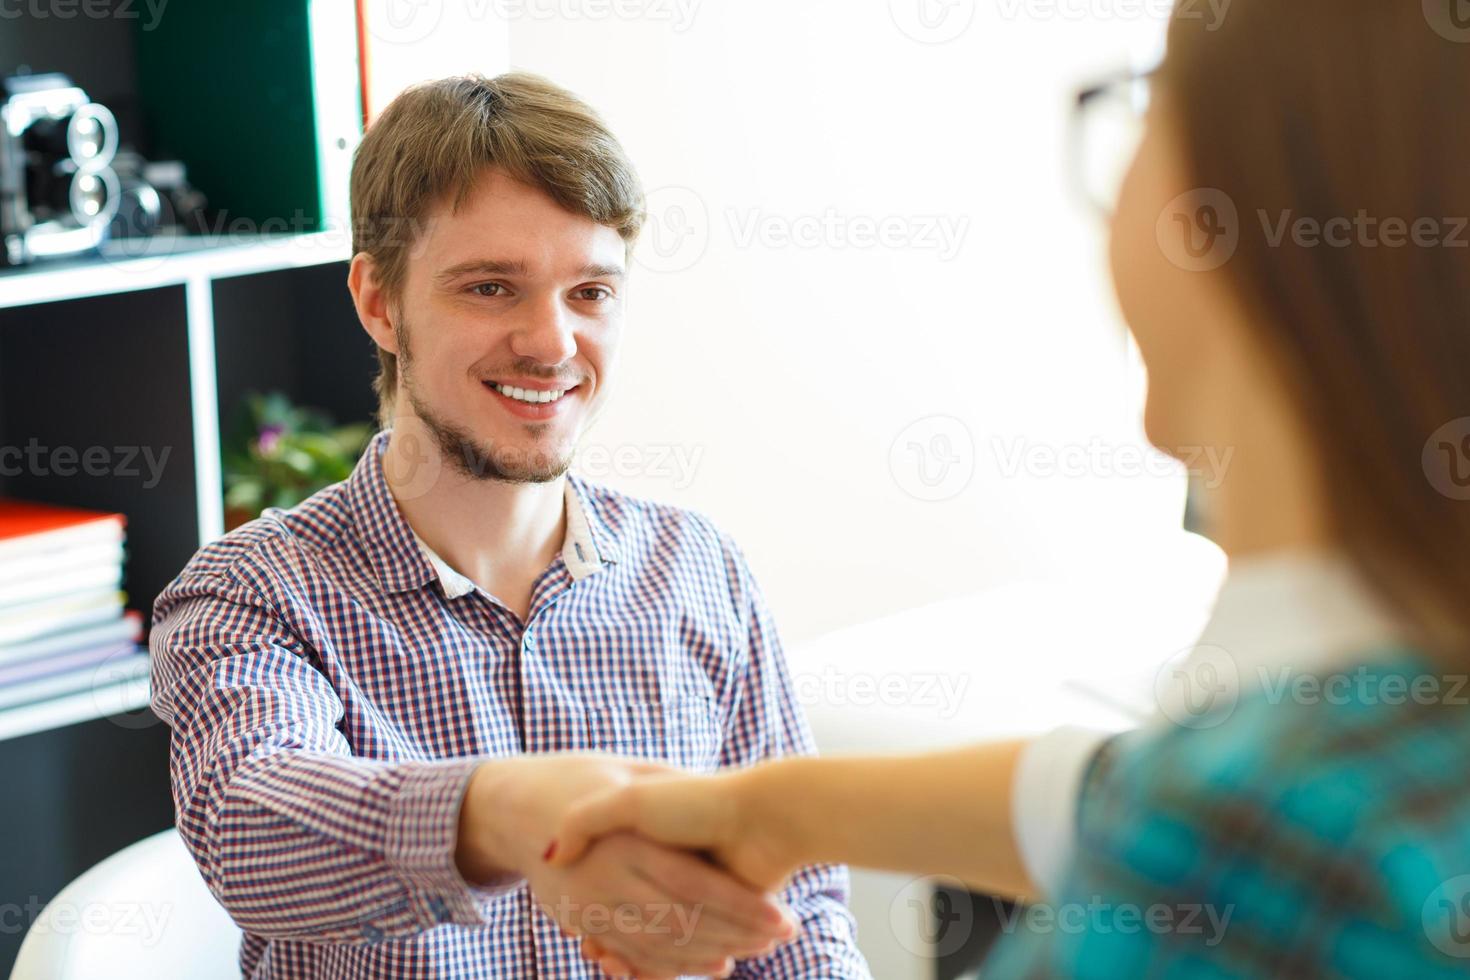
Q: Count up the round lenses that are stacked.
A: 2